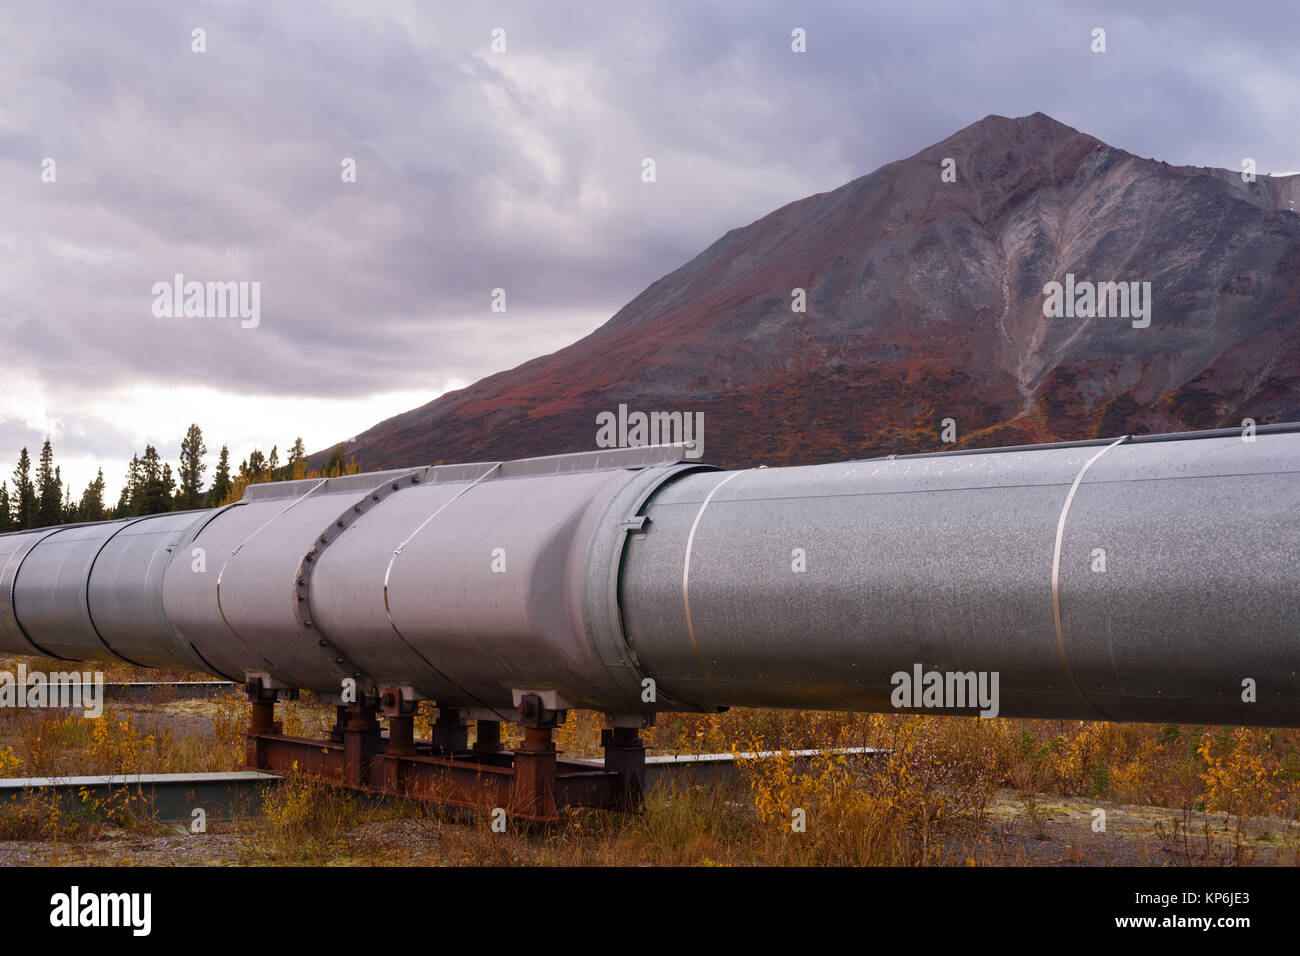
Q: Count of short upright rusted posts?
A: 8